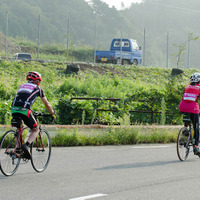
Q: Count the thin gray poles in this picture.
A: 8